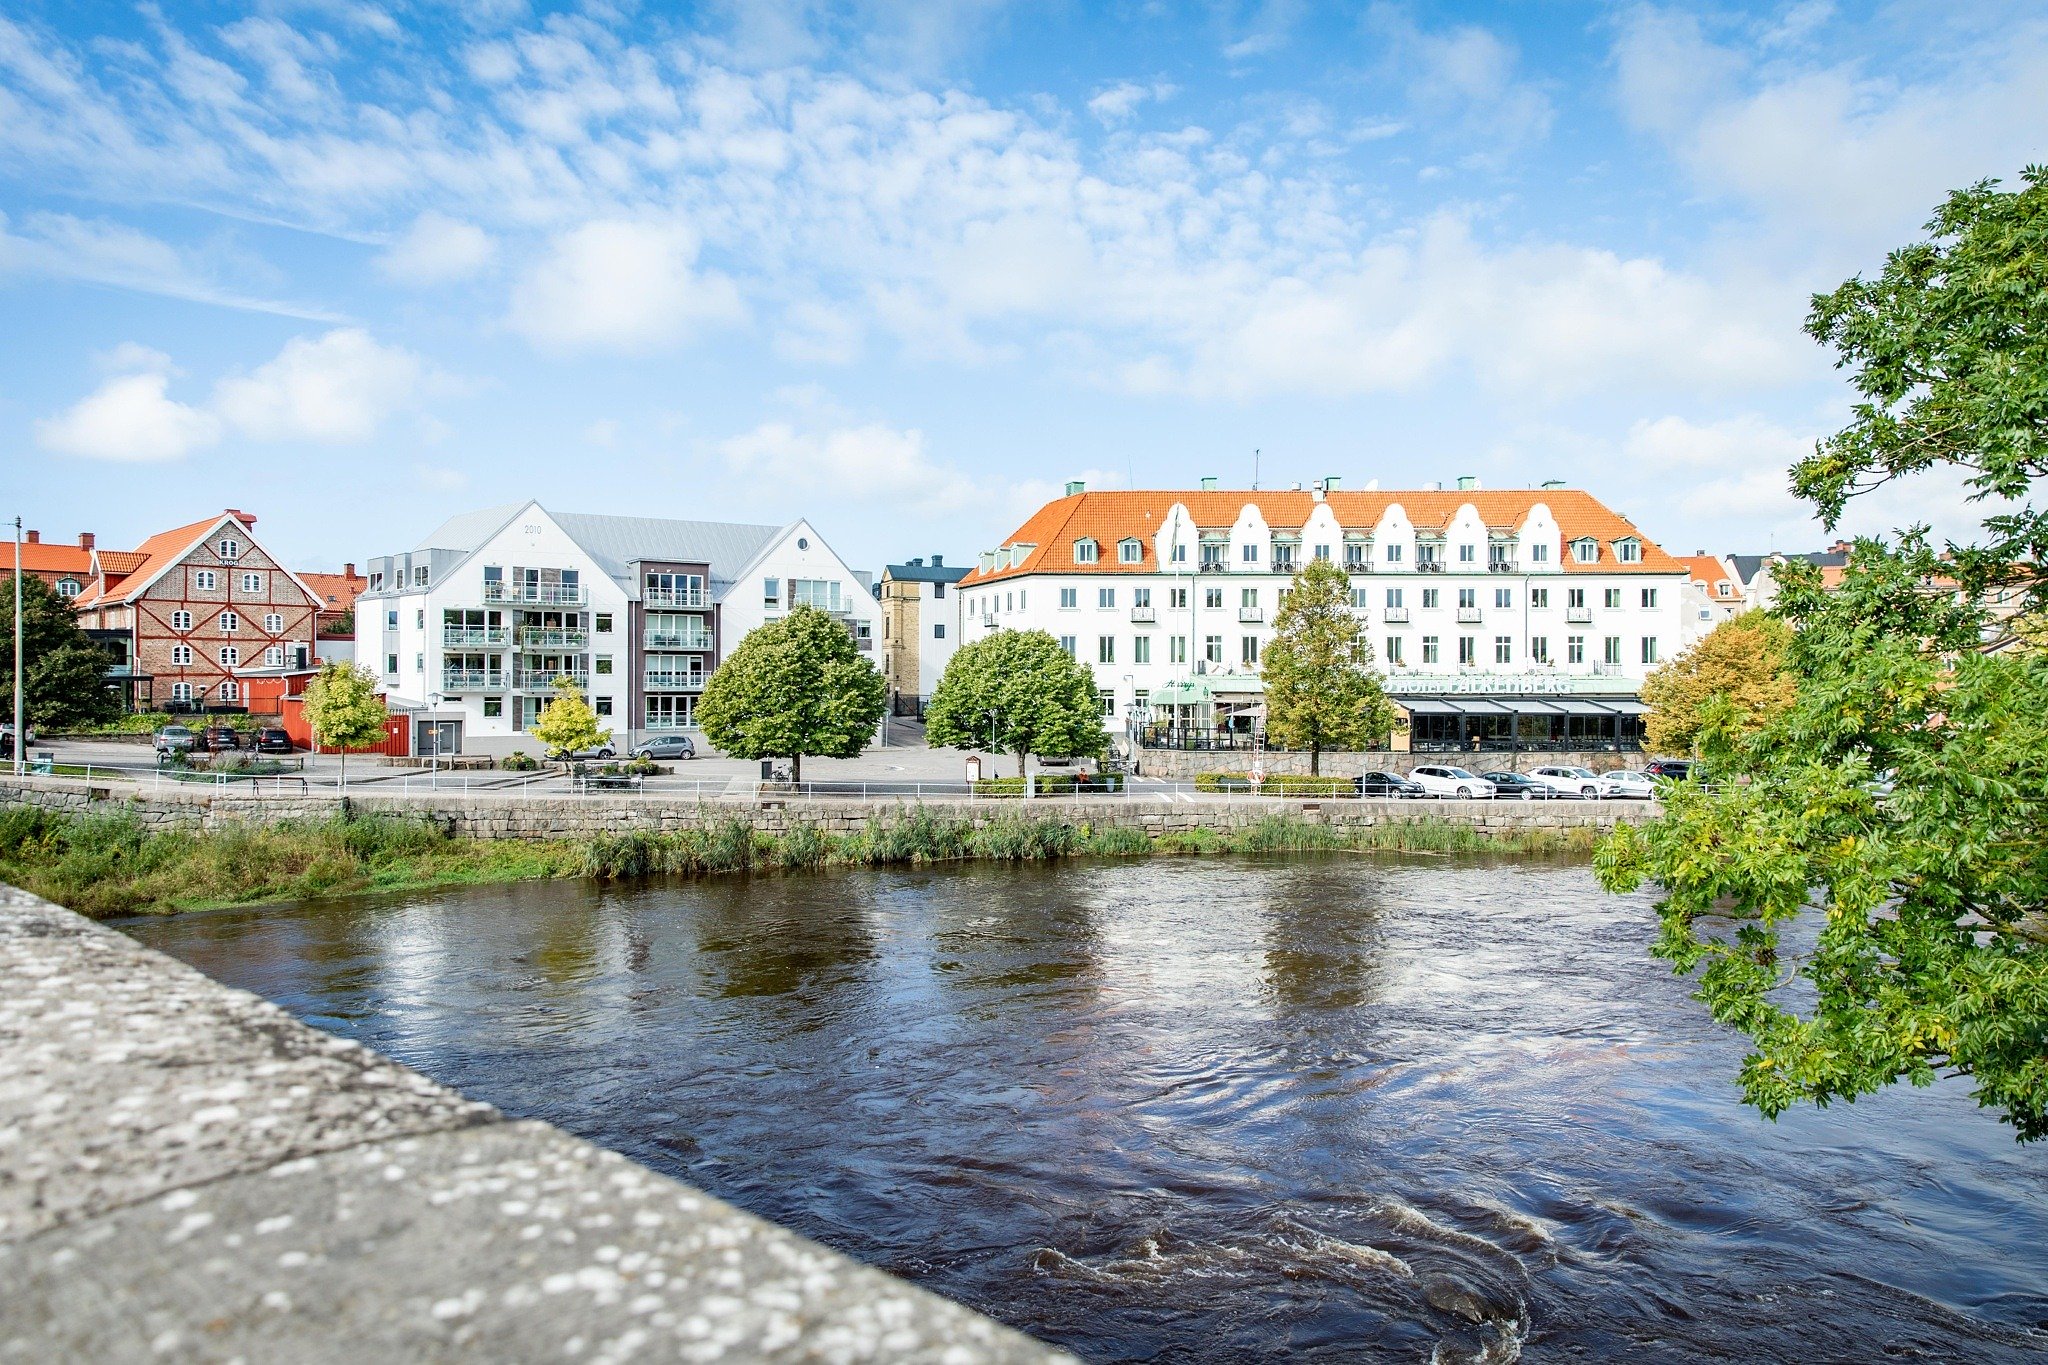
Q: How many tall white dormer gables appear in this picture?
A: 6